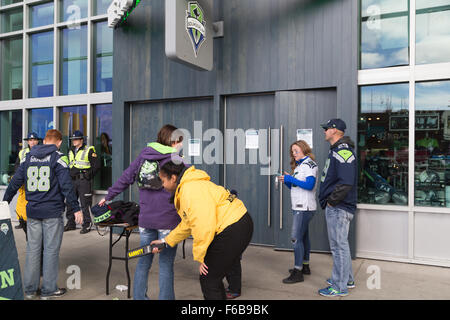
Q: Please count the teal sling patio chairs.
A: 0